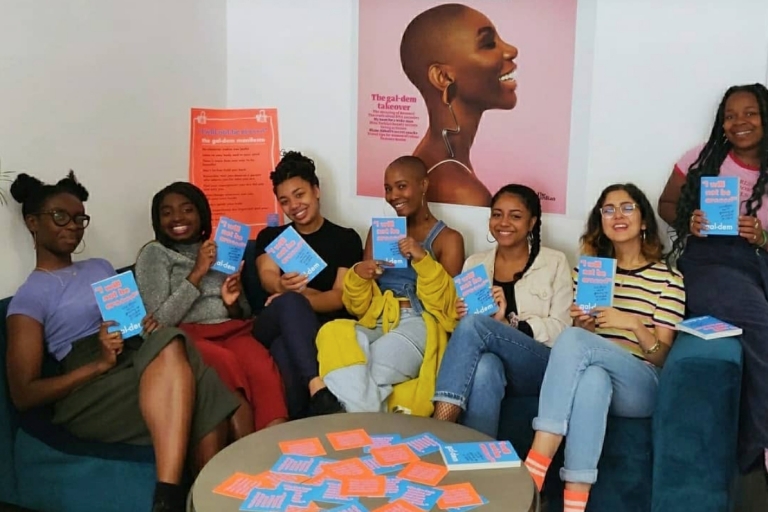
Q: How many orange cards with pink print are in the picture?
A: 12